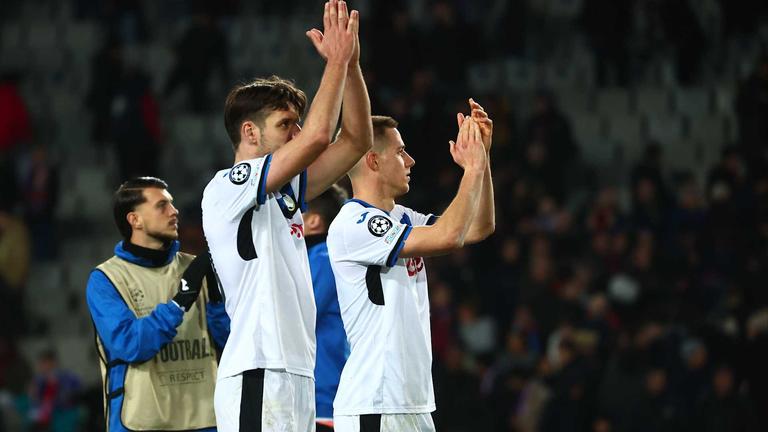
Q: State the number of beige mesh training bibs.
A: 1